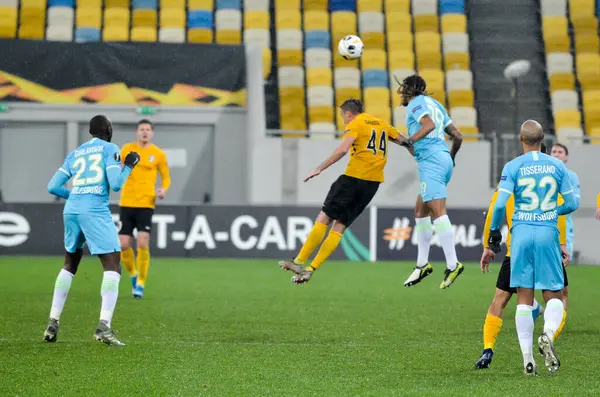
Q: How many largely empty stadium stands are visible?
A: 2